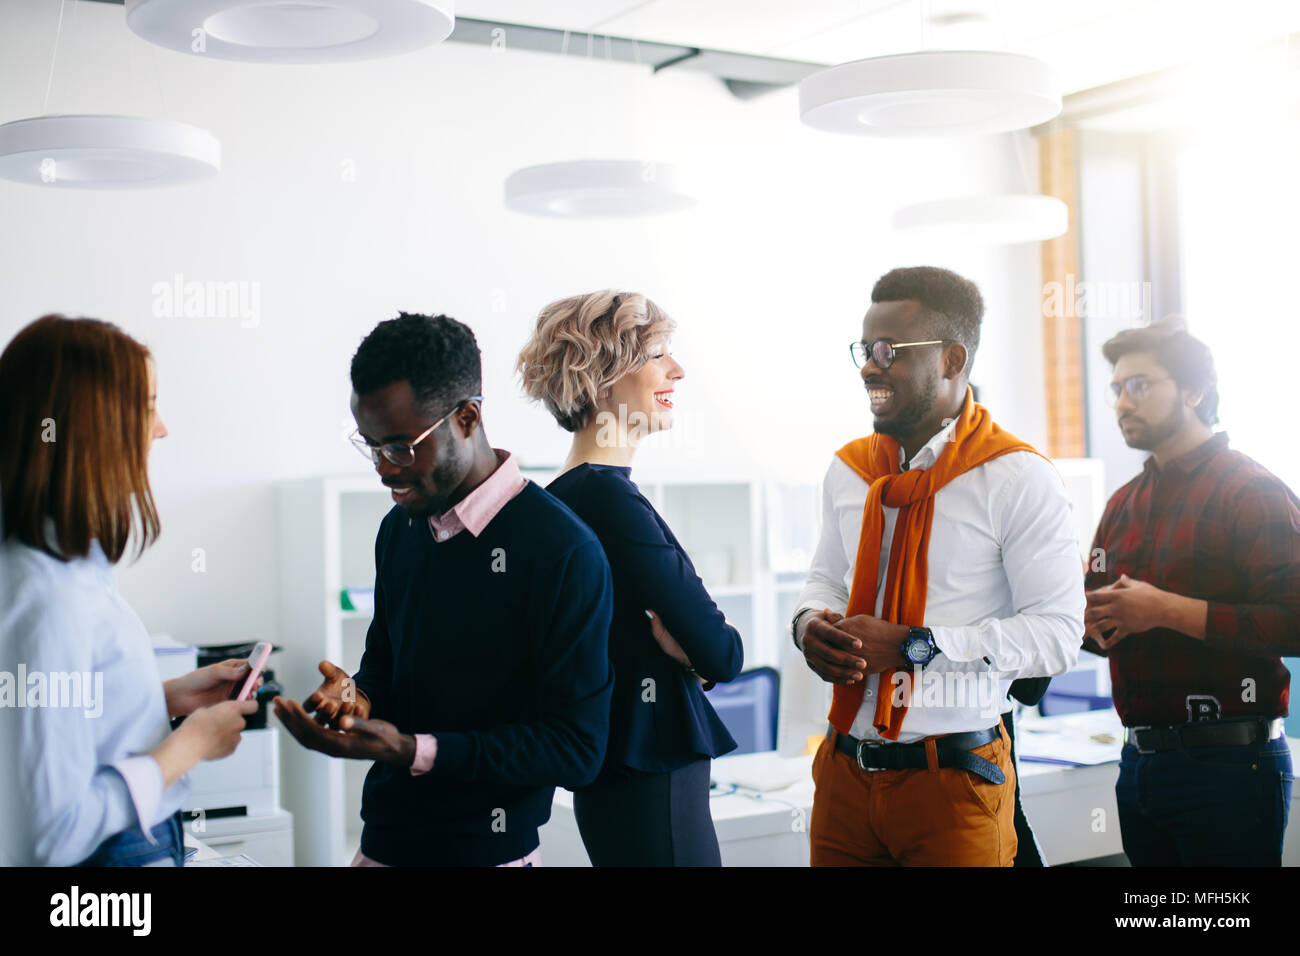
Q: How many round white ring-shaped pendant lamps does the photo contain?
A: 5